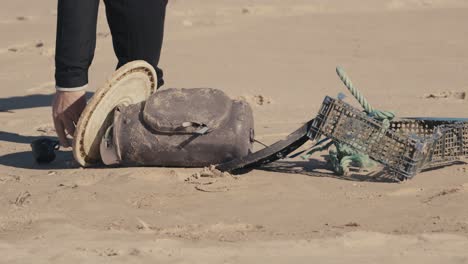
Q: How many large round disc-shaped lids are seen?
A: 1